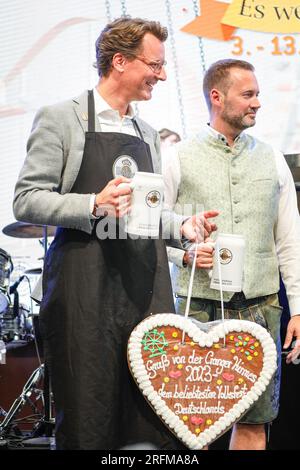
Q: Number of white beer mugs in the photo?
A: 2